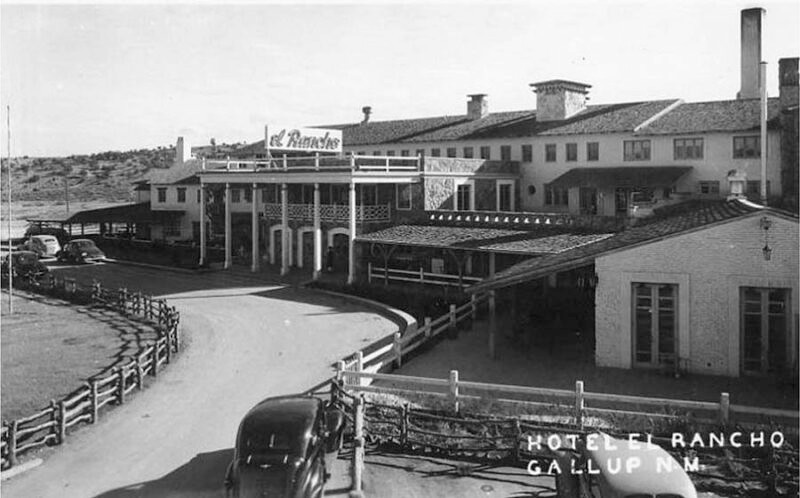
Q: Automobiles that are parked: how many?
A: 5